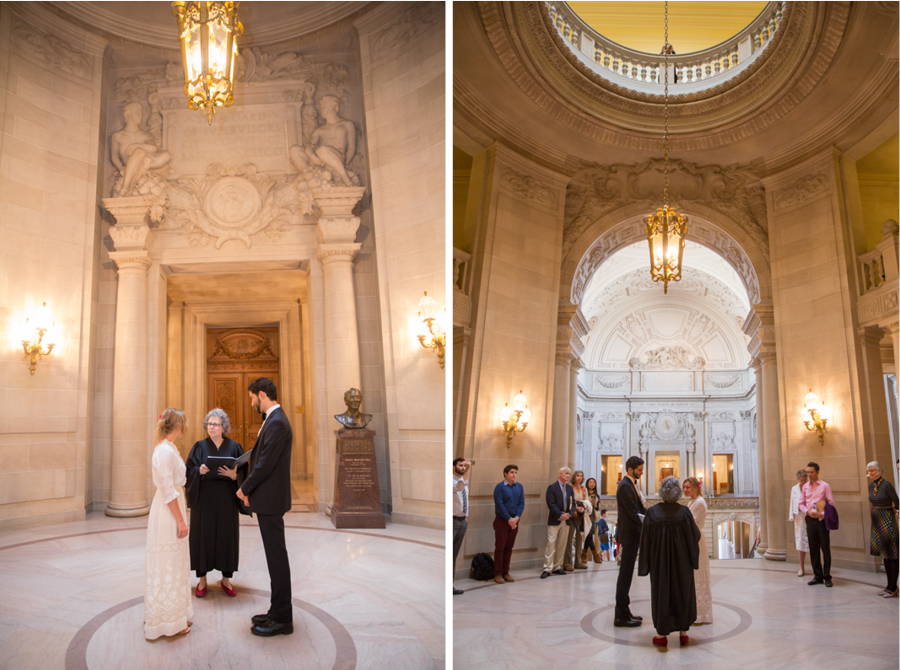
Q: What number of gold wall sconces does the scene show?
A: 4